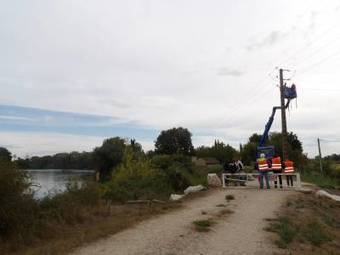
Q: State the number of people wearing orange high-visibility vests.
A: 3